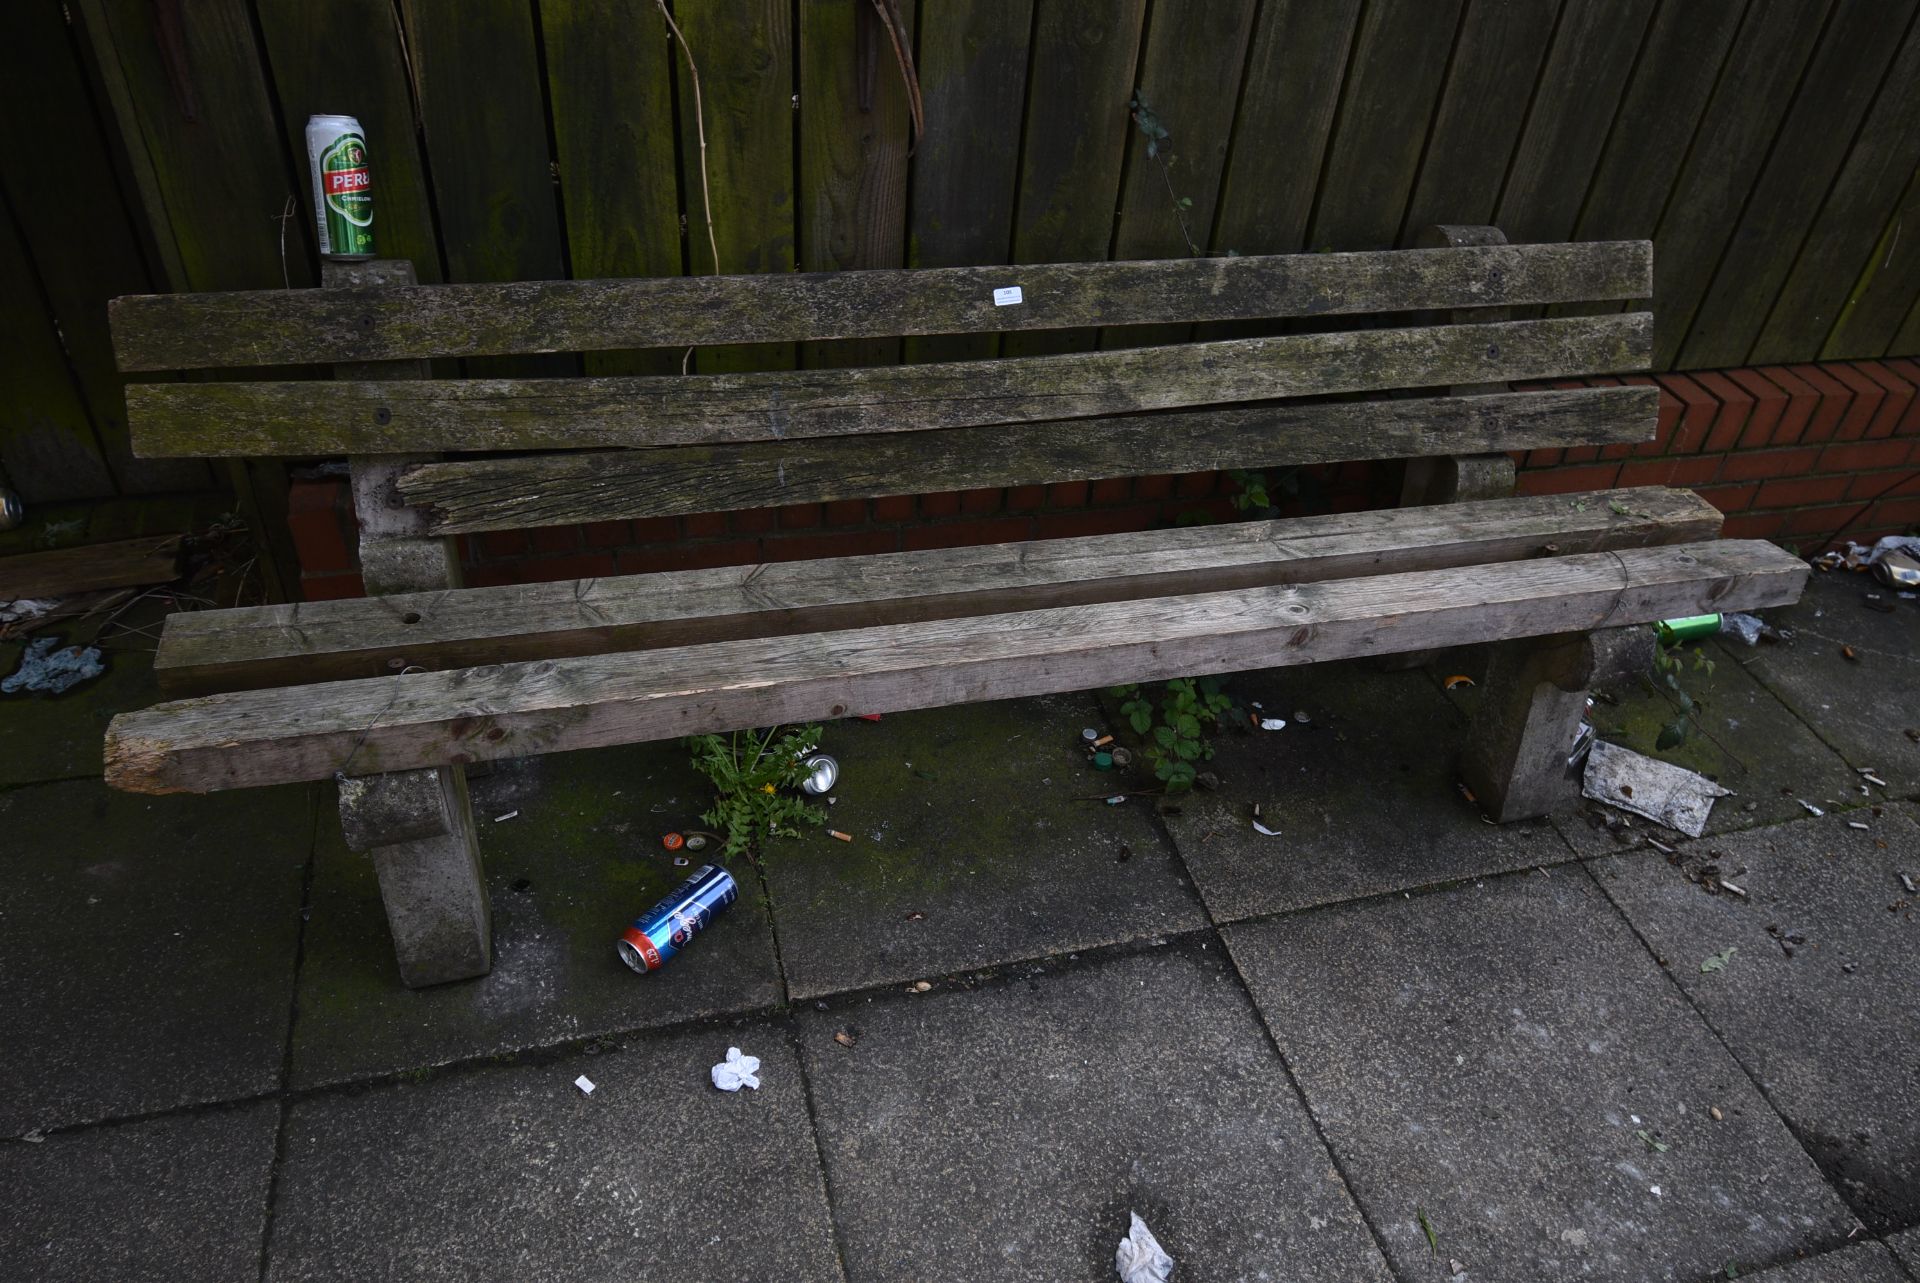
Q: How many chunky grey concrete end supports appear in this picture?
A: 2